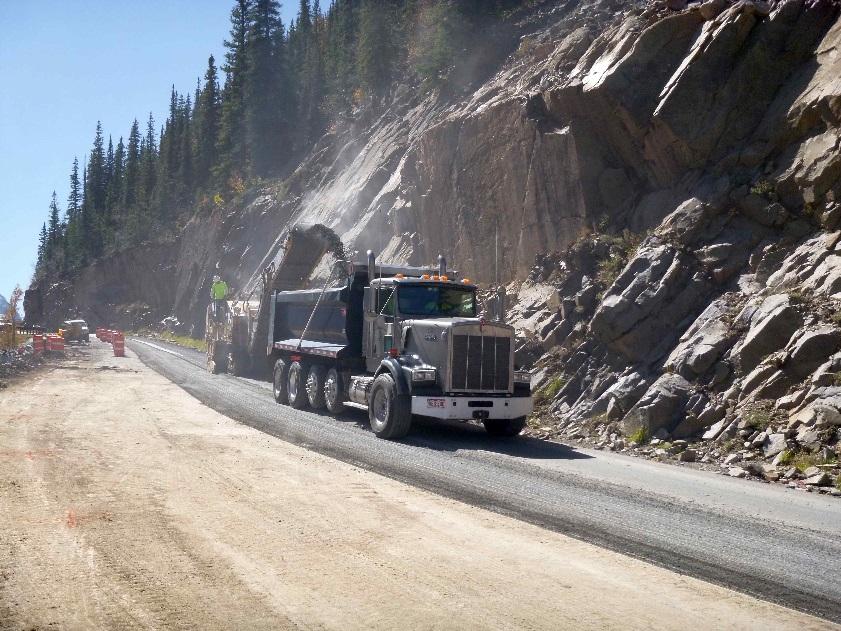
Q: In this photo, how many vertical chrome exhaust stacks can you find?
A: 2